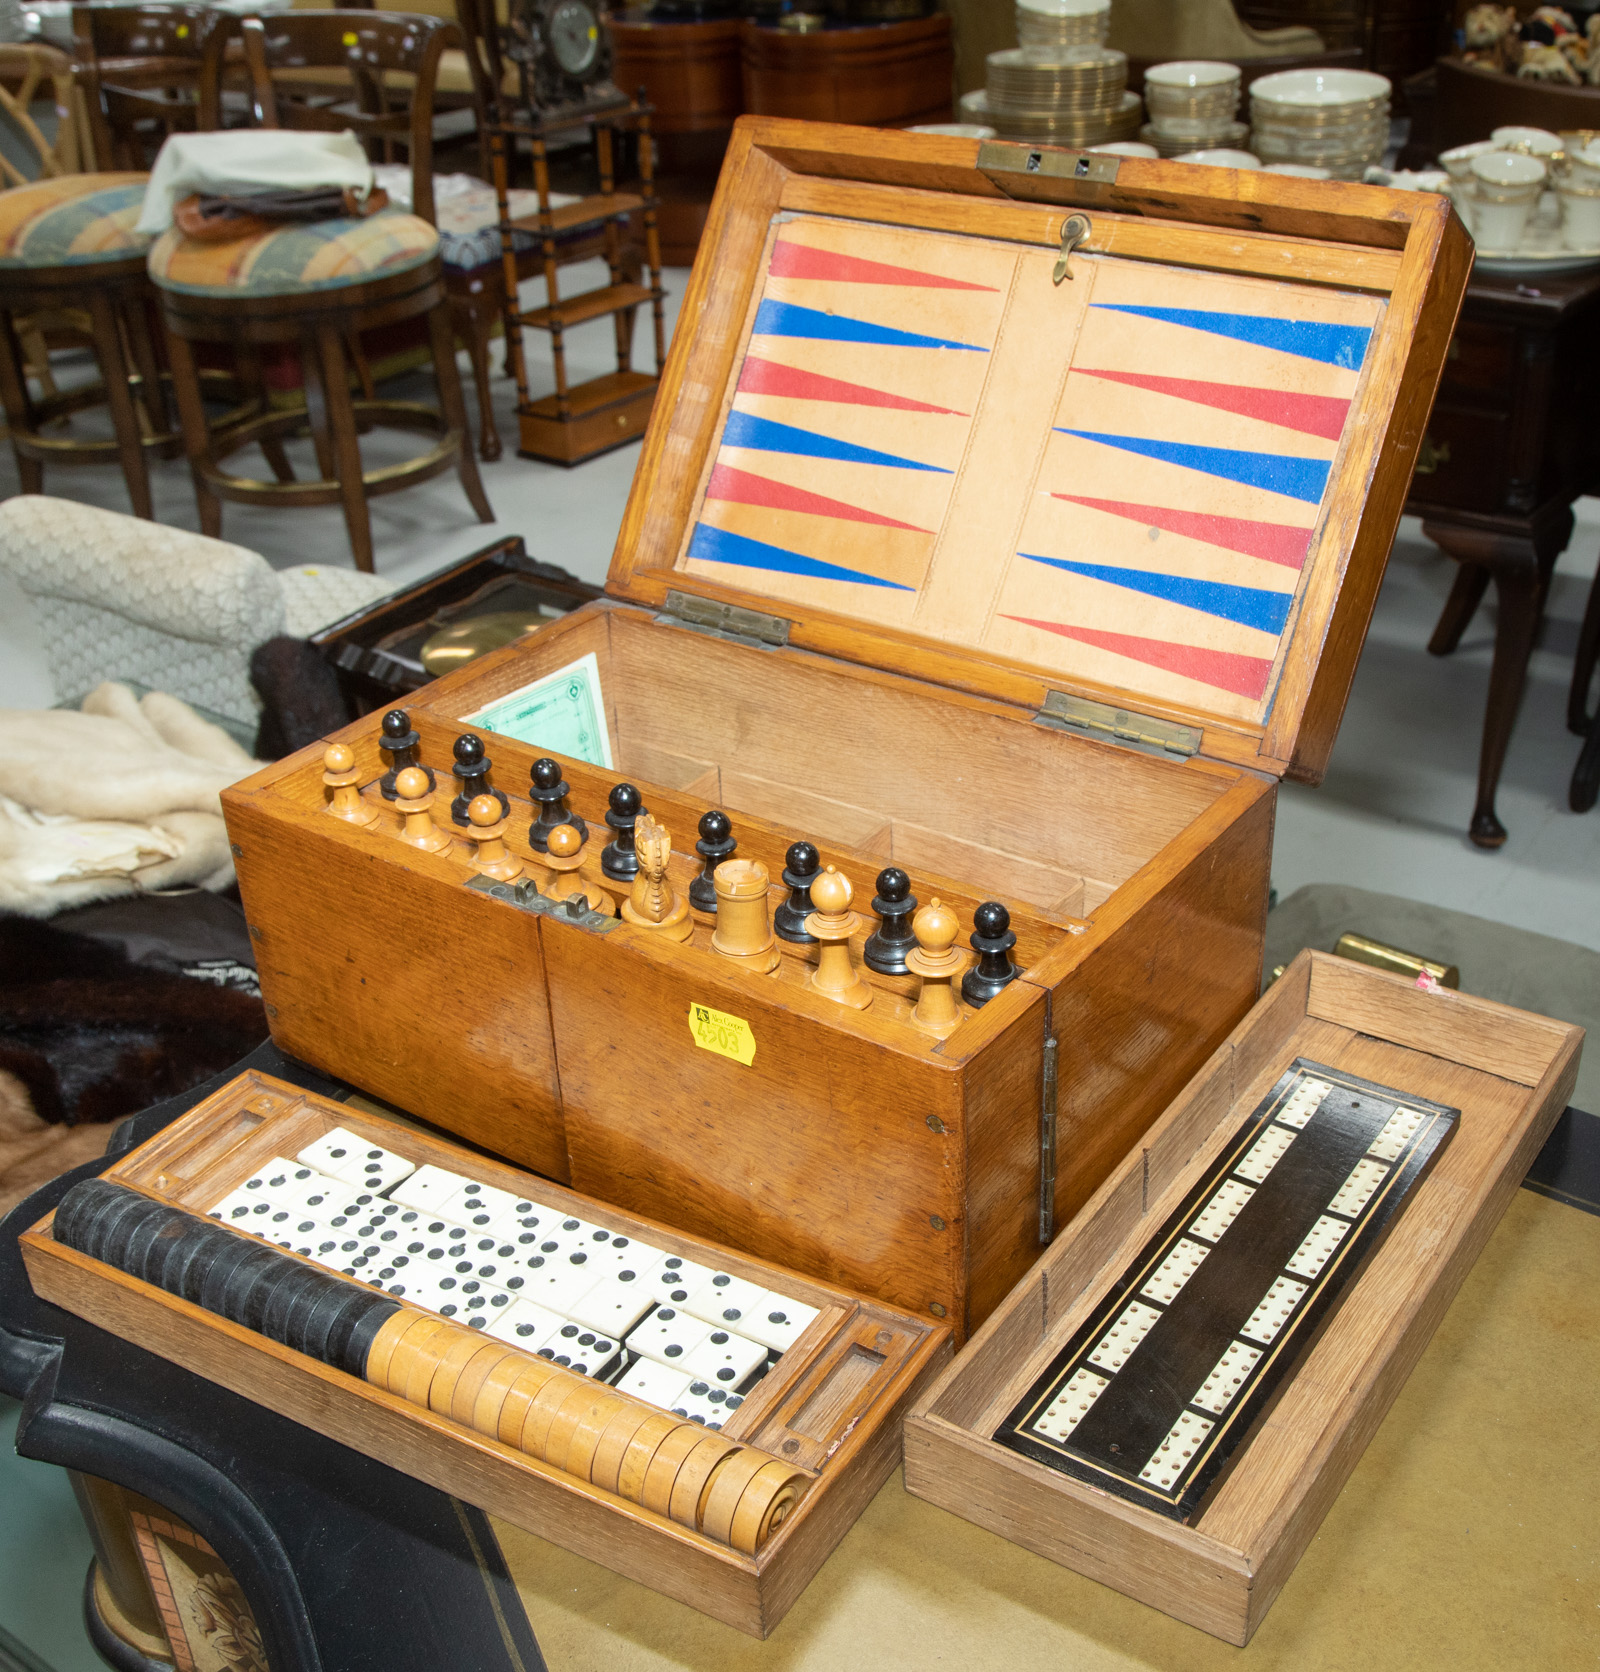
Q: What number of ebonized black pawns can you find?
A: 8